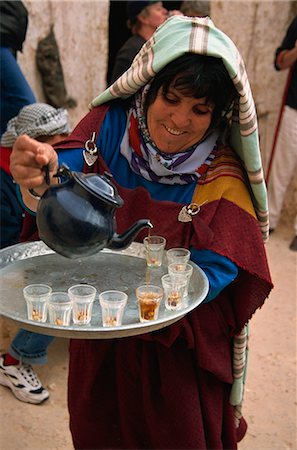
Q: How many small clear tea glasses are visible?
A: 9